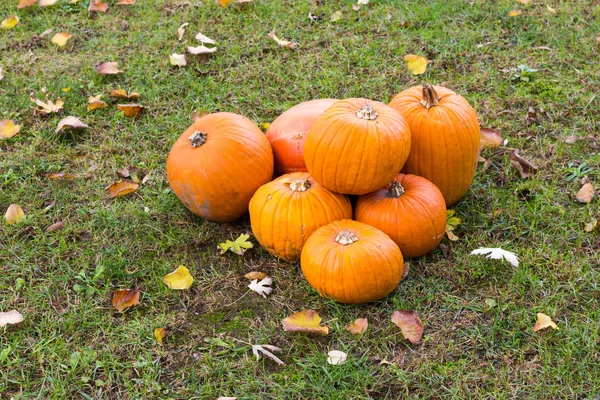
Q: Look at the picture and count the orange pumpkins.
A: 7